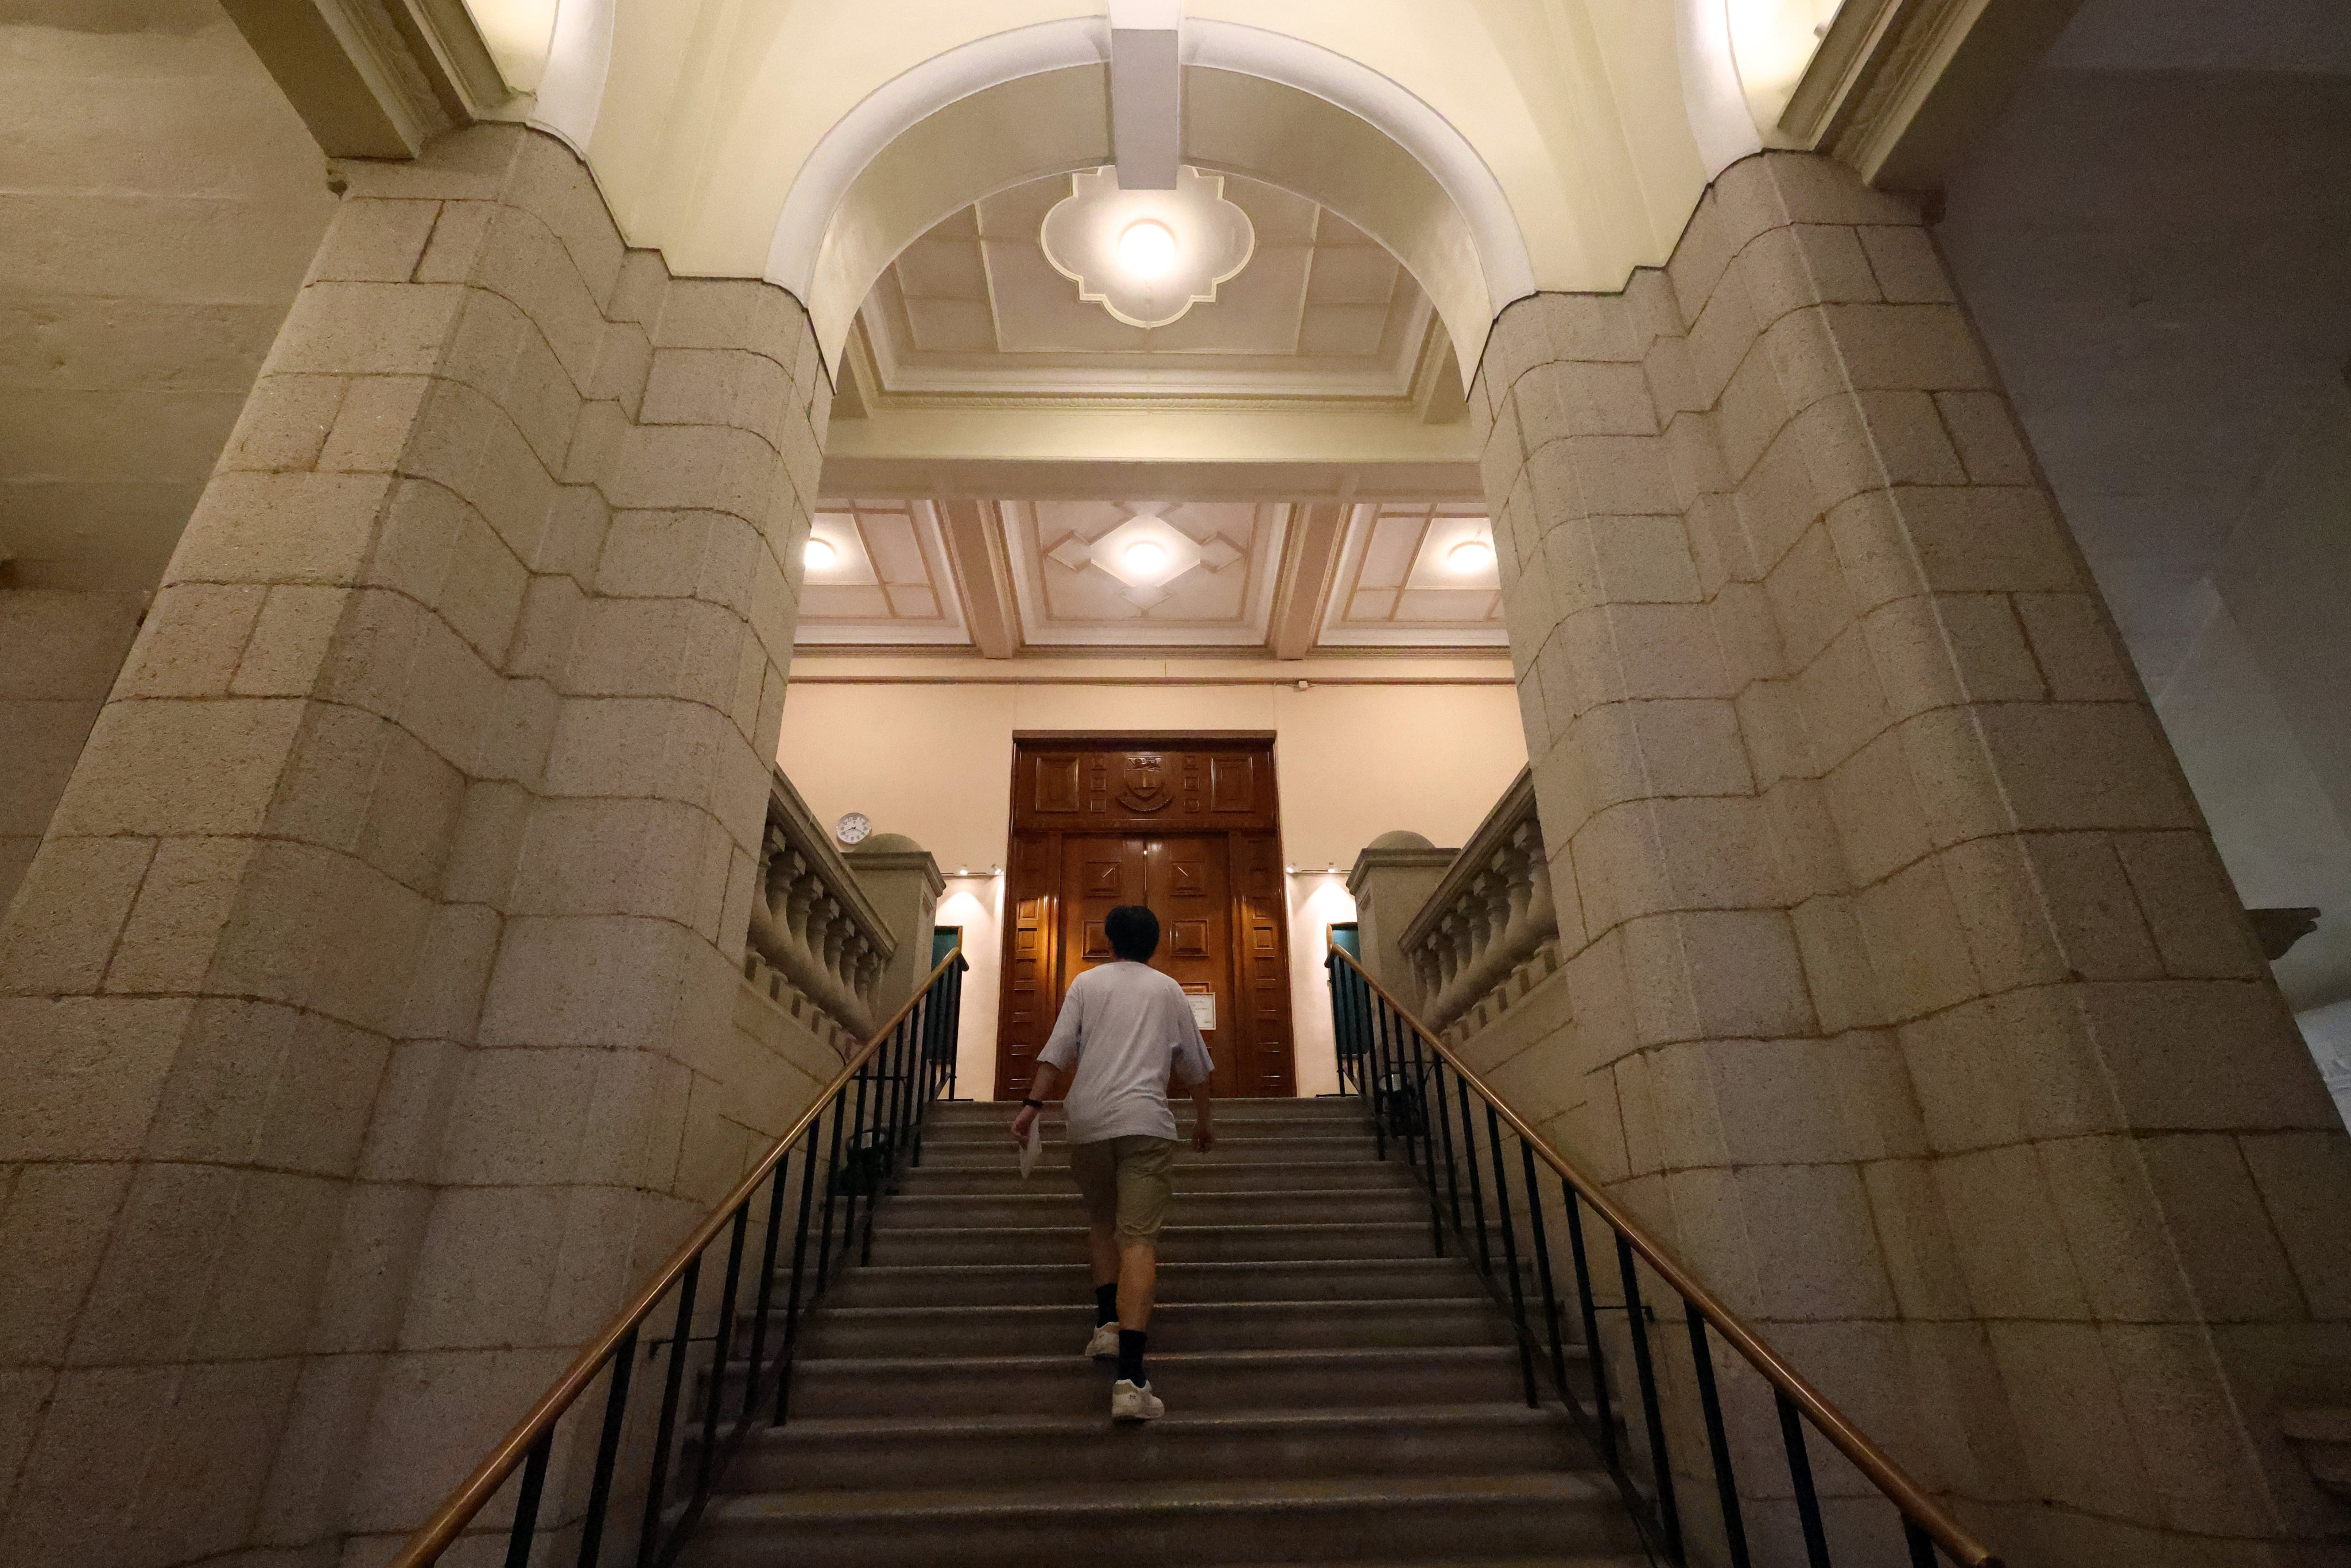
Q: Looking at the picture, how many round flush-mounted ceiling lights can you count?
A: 4